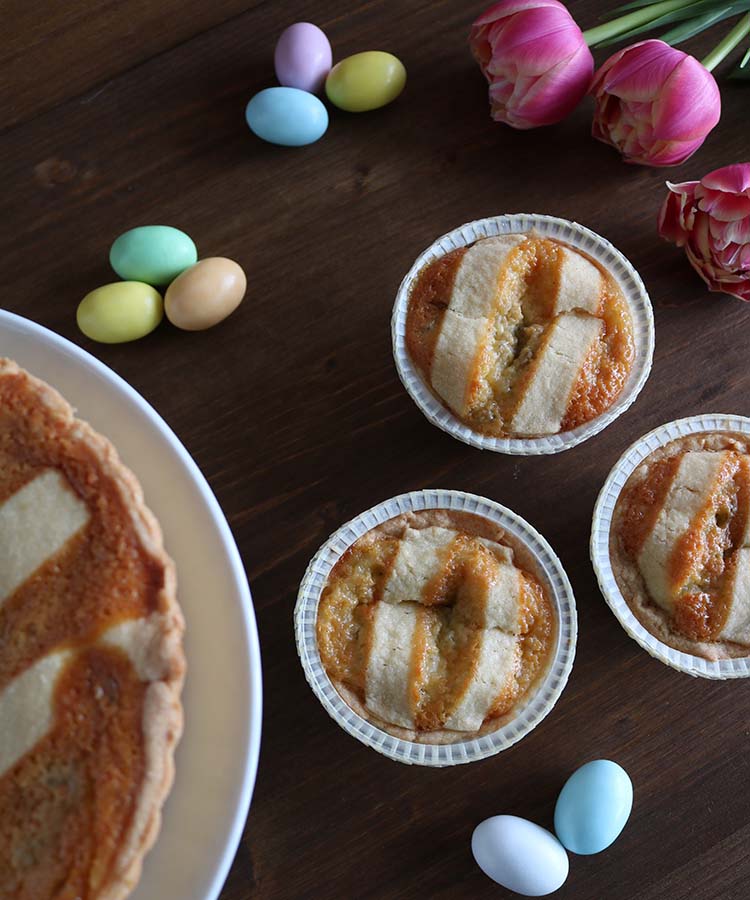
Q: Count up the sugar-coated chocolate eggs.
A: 8